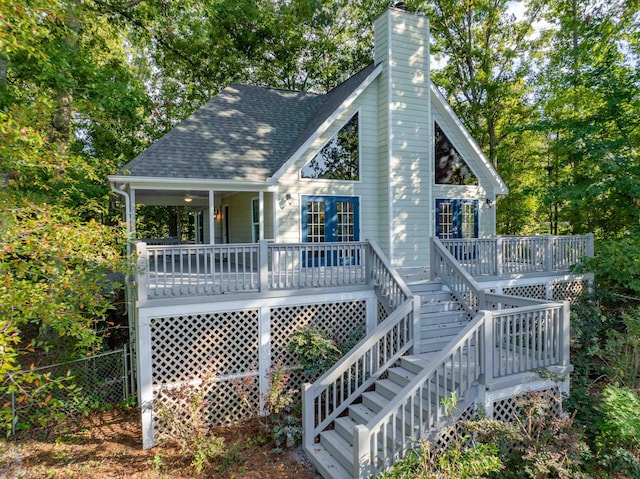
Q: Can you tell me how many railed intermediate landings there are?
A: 1